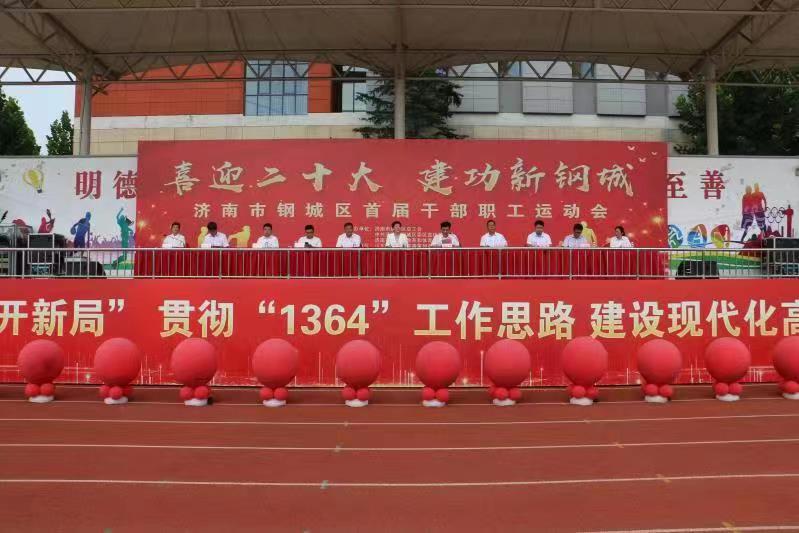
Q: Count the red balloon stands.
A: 11